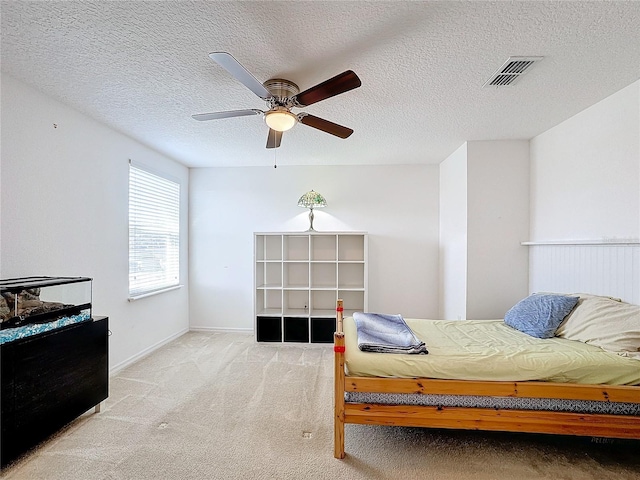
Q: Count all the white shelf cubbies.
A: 12